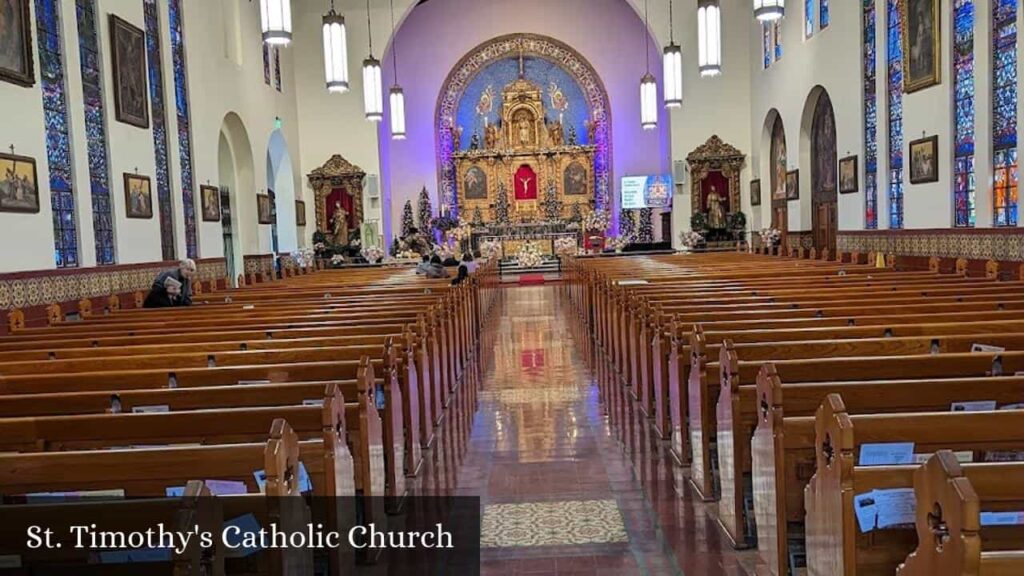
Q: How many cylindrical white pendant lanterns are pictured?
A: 8